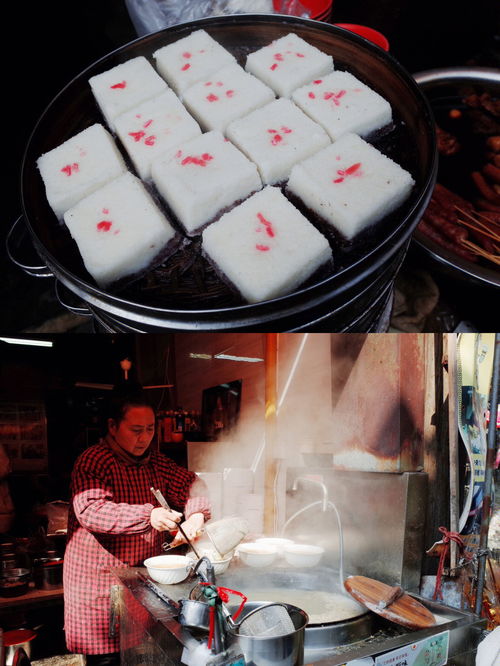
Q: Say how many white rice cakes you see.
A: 12